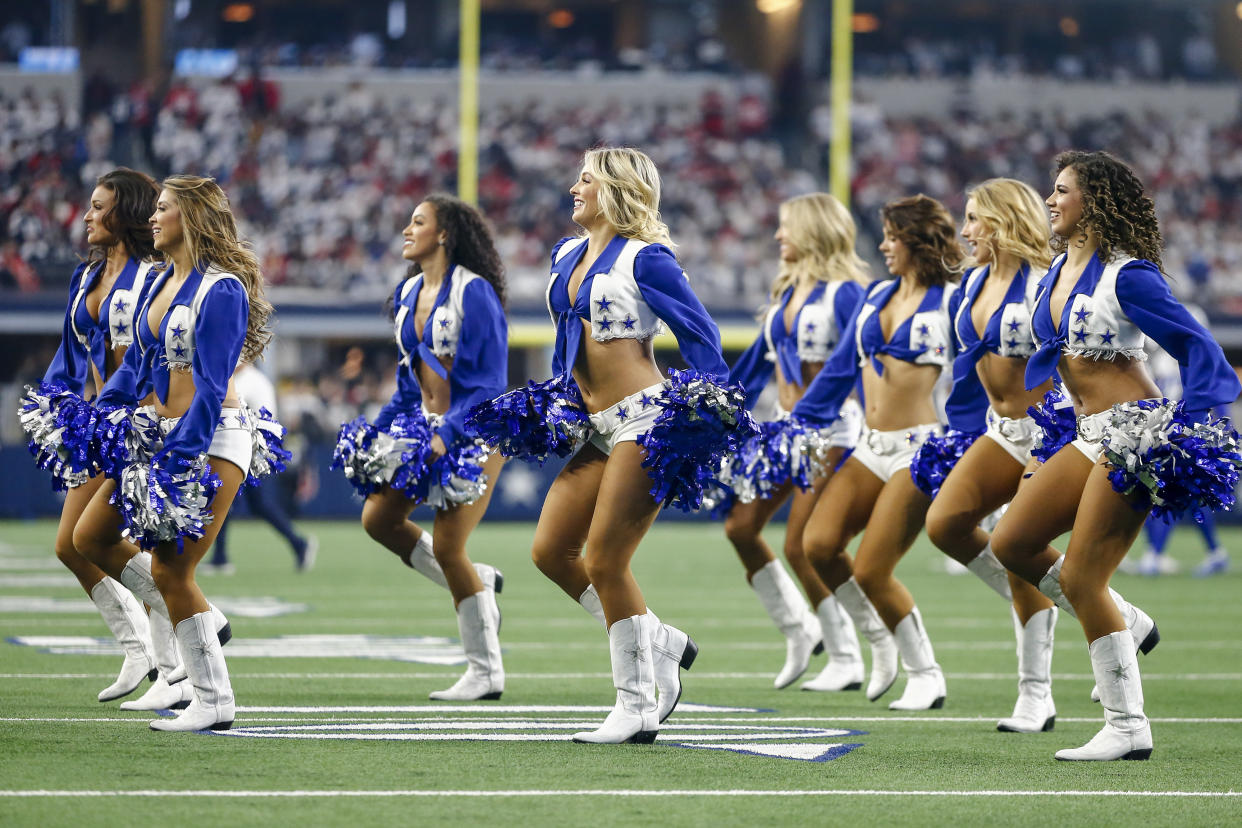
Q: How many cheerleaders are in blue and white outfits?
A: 8